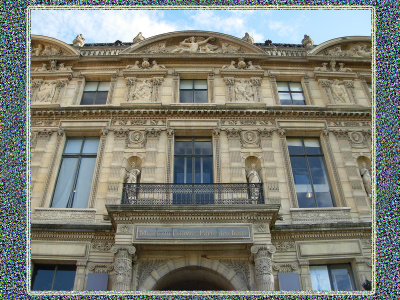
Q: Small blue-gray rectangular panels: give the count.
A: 2